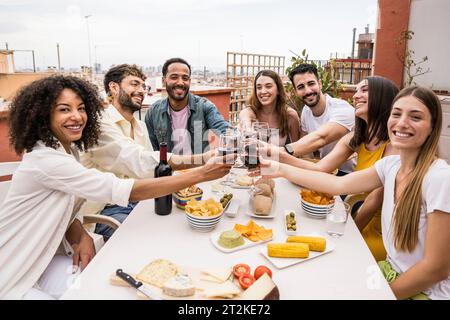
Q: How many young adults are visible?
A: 7